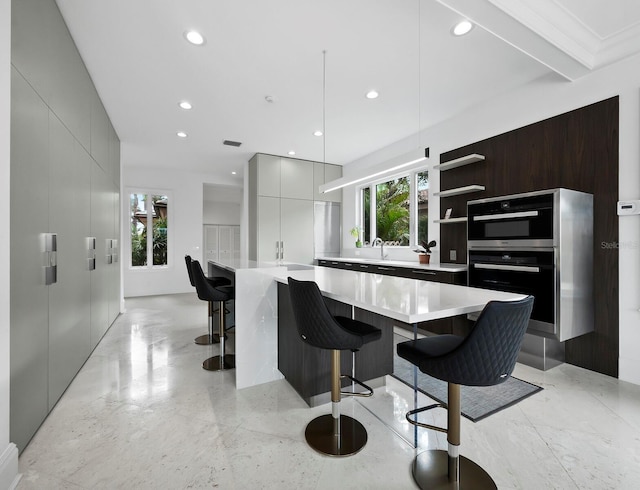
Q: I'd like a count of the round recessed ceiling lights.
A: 8